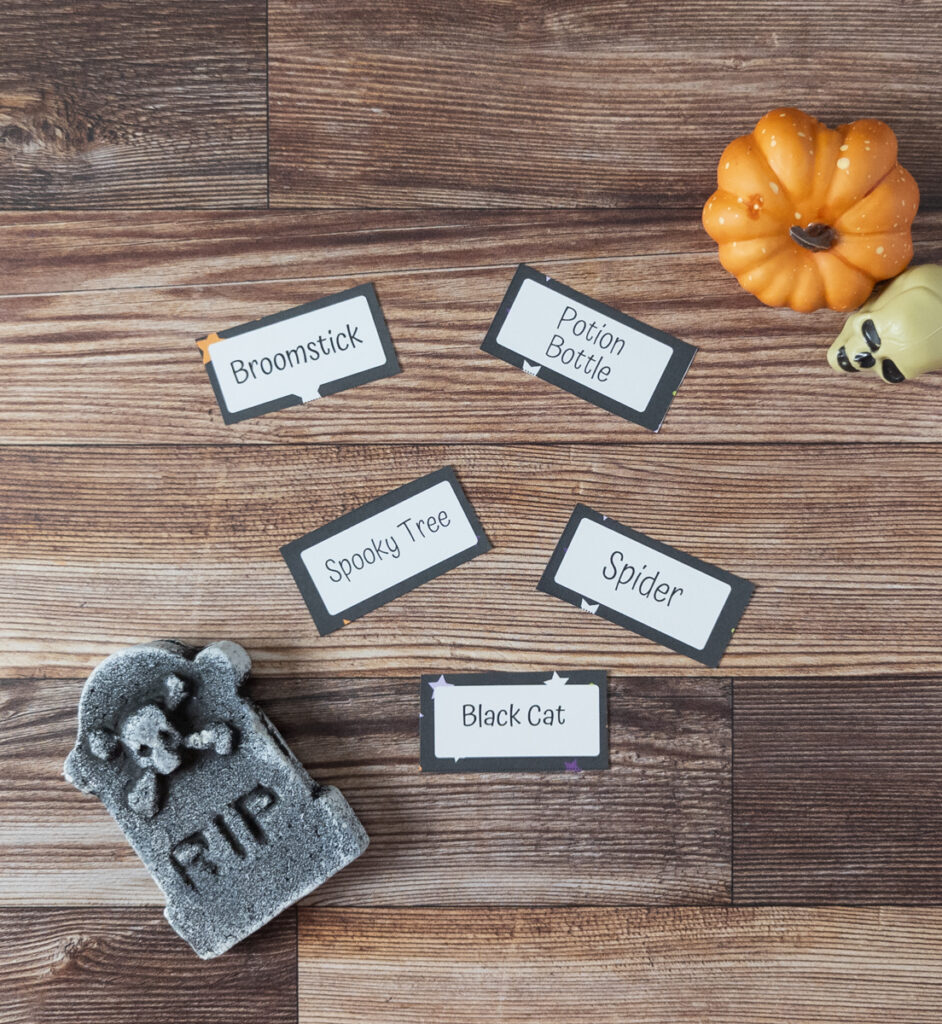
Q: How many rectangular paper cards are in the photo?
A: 5